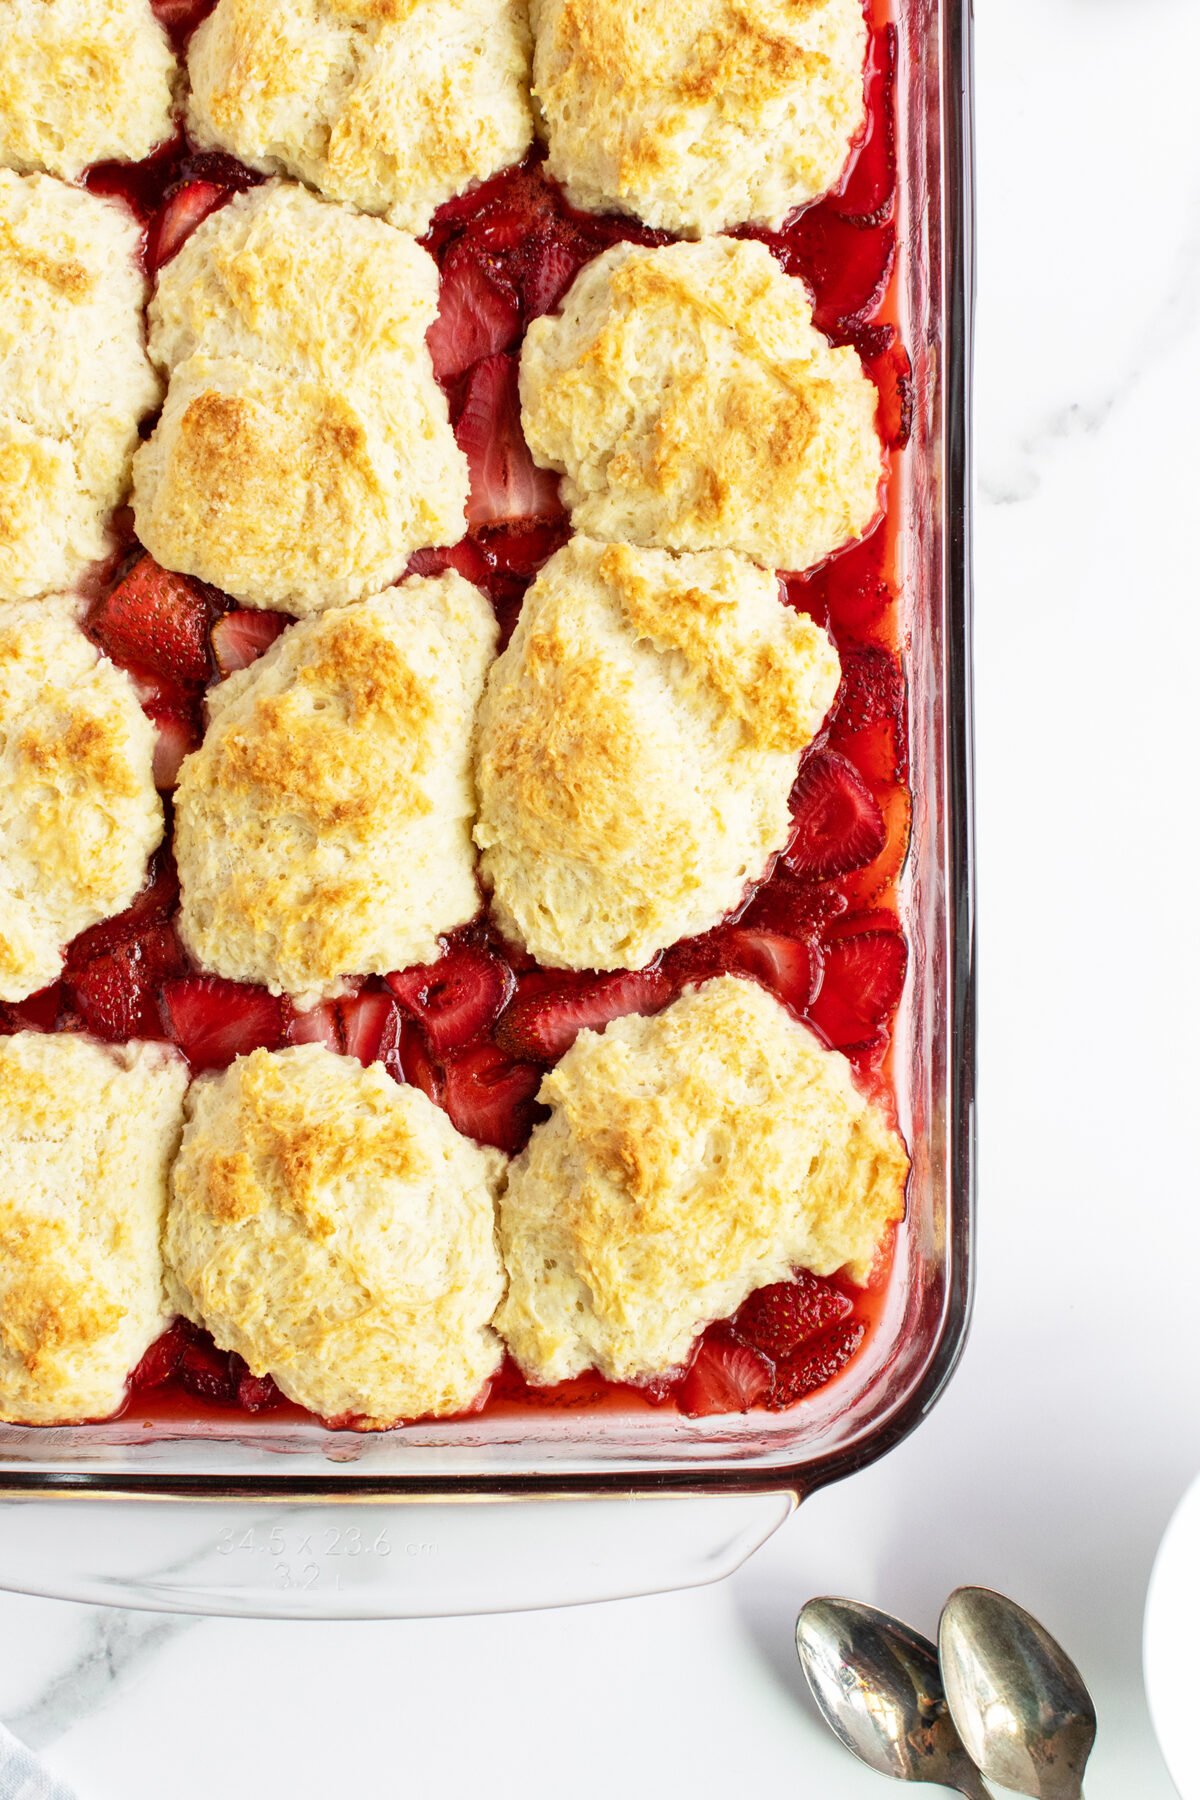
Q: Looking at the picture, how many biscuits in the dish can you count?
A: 12